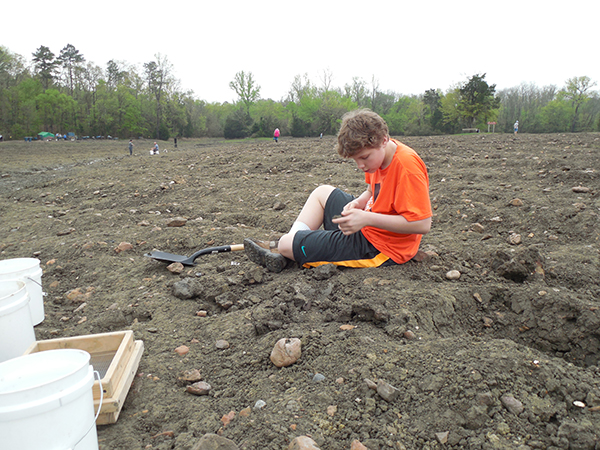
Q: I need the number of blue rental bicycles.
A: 0